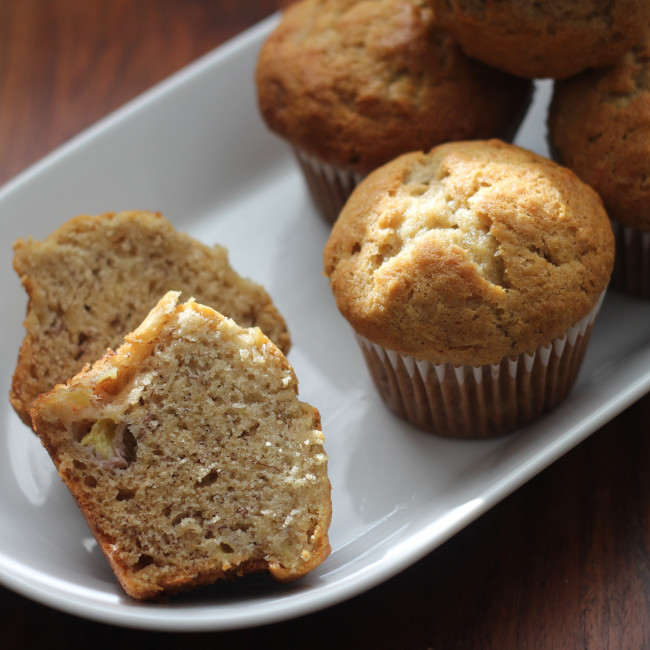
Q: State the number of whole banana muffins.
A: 4